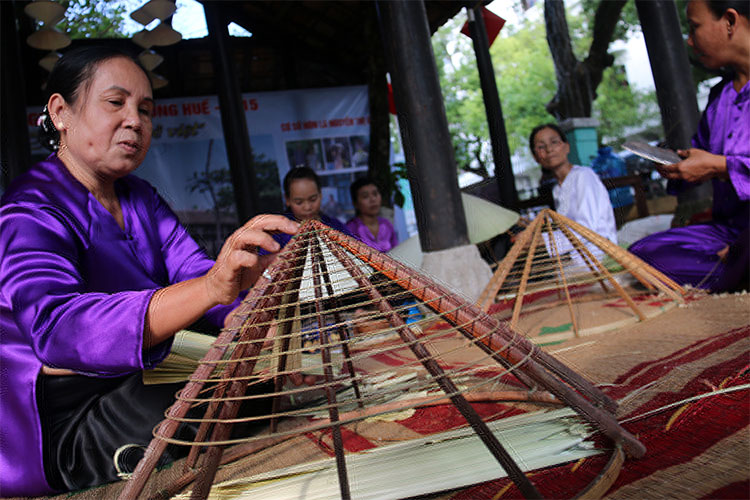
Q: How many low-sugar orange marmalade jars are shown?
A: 0